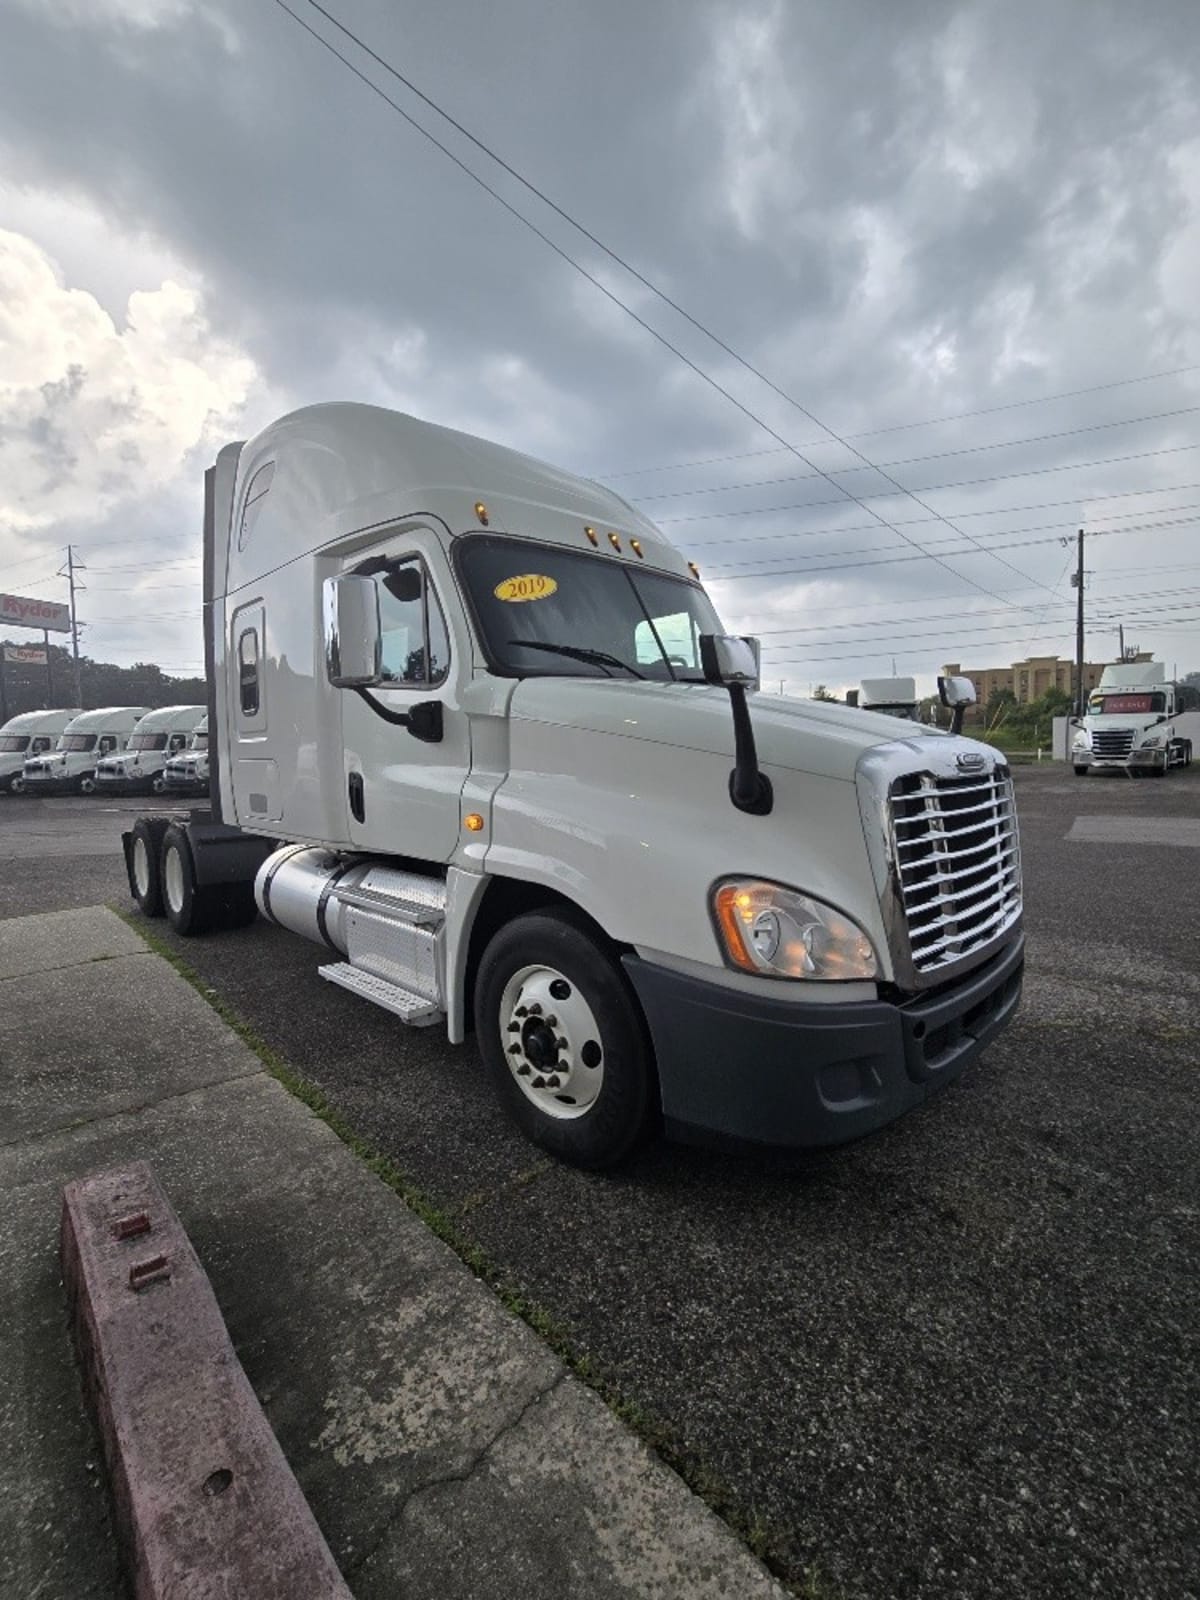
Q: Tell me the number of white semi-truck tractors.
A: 7